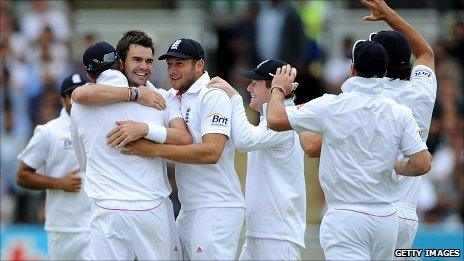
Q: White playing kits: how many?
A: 7